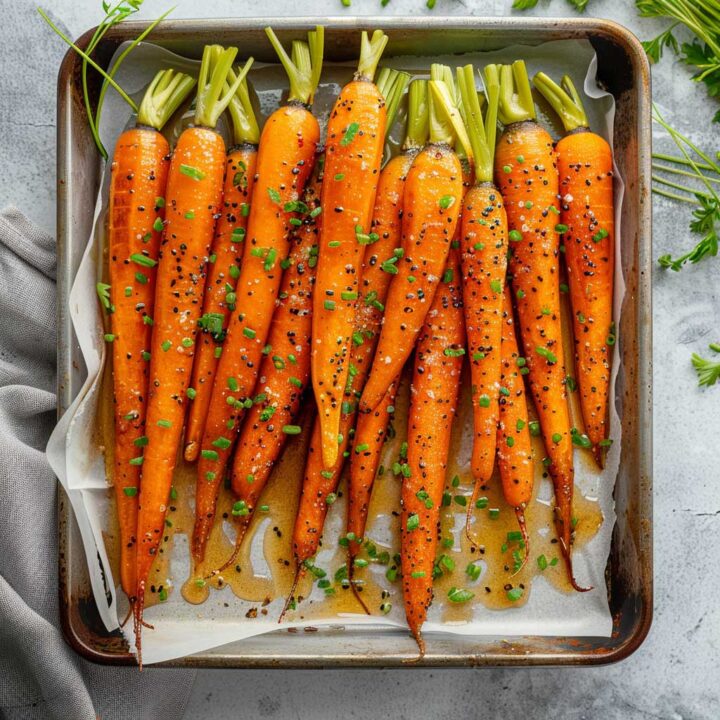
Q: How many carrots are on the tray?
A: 14